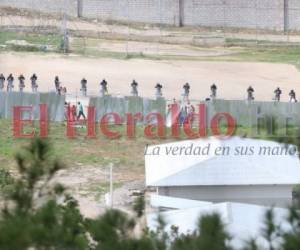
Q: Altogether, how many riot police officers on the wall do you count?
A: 14